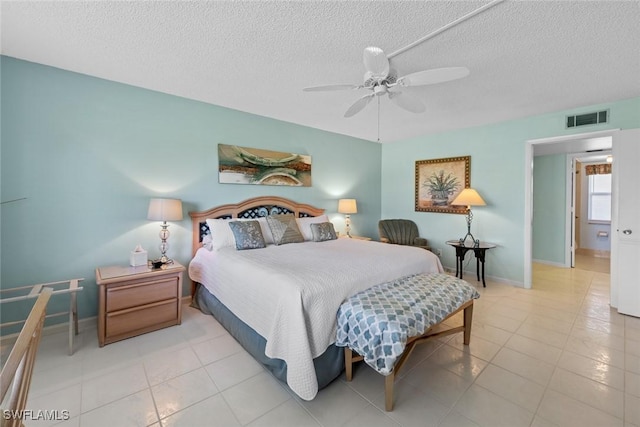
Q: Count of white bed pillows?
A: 2